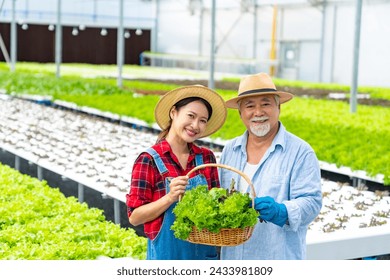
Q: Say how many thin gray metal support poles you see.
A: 5